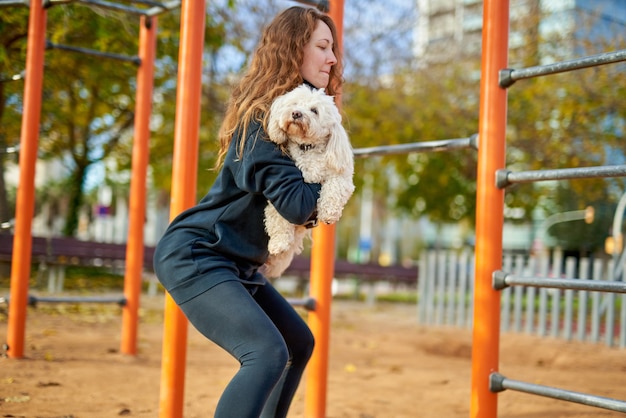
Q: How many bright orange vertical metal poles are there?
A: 5